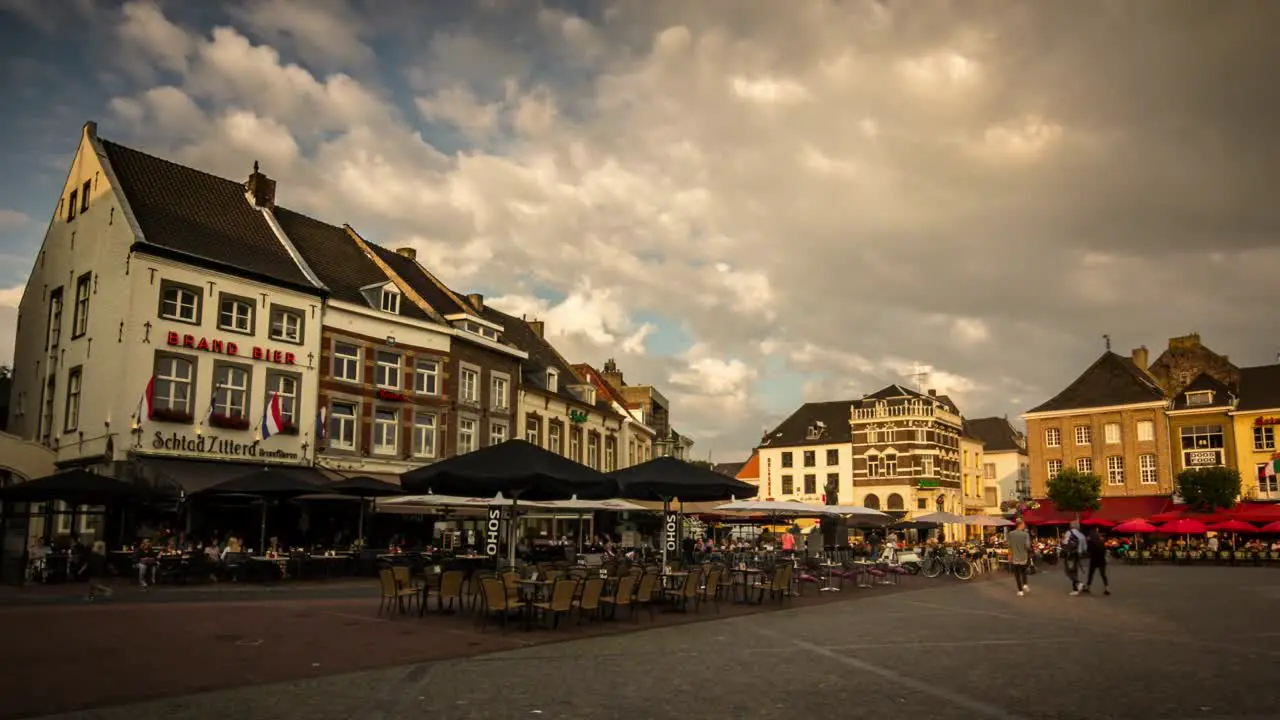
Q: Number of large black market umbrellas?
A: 5